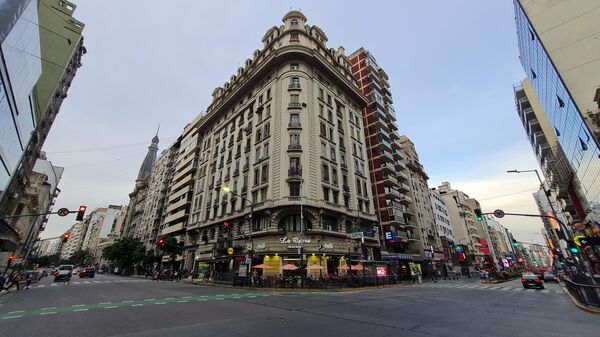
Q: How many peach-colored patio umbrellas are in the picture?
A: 5